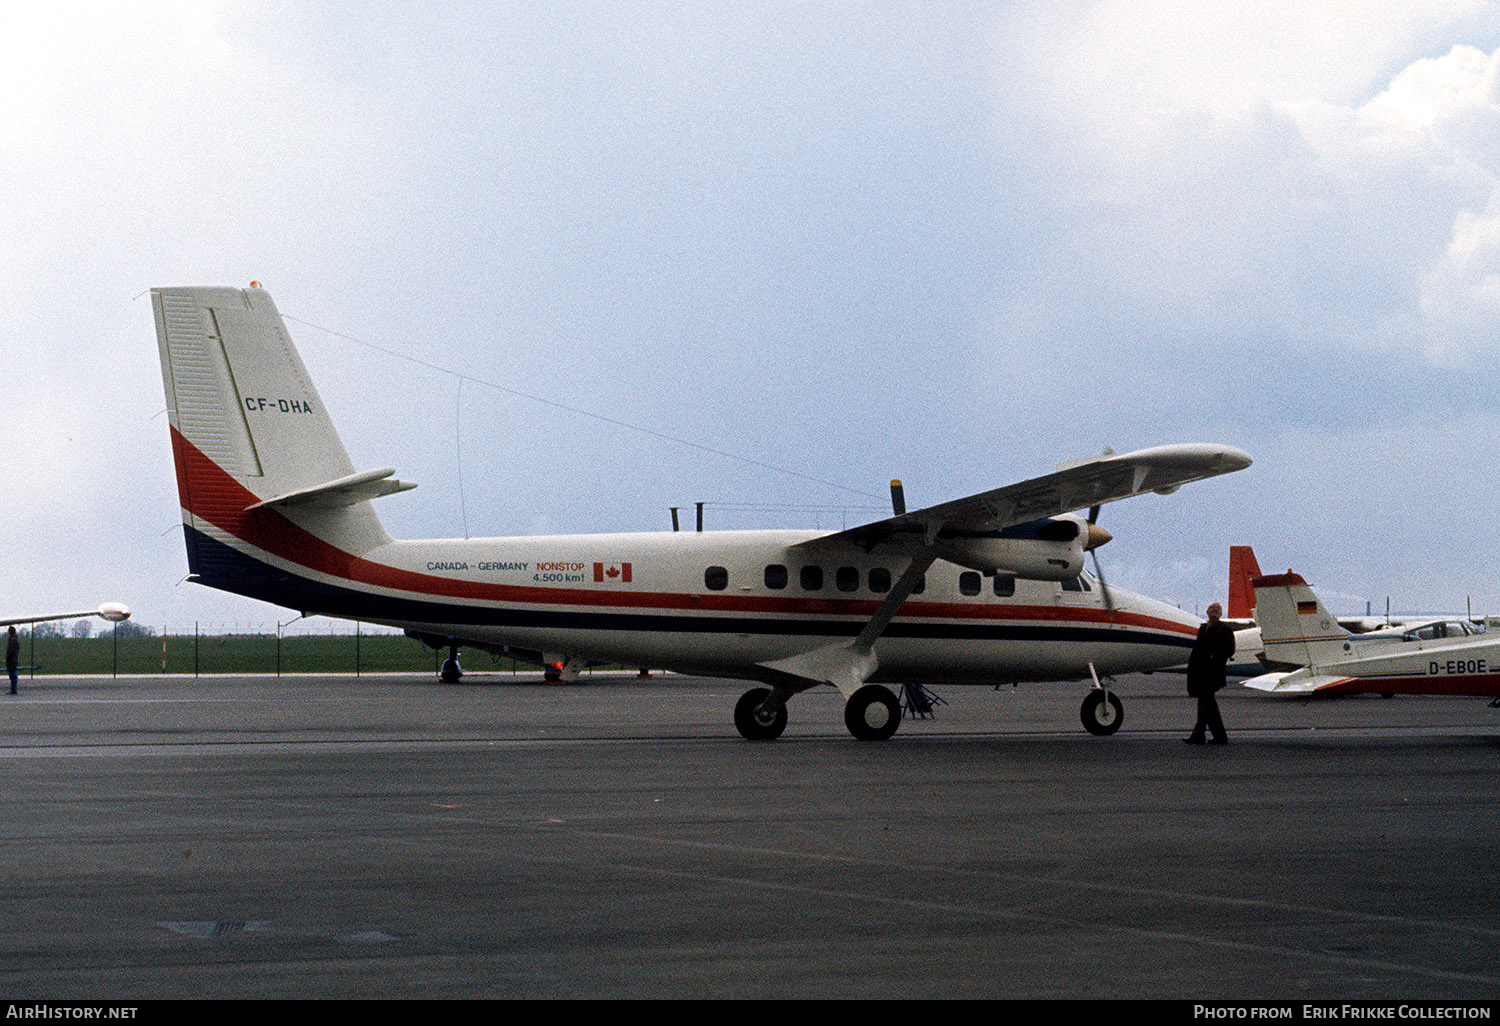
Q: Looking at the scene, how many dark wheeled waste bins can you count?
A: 0